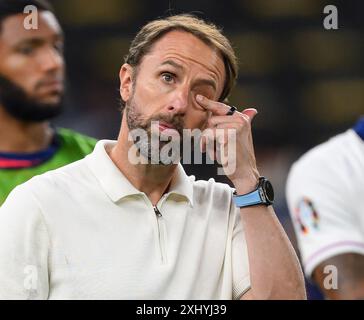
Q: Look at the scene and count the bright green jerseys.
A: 1